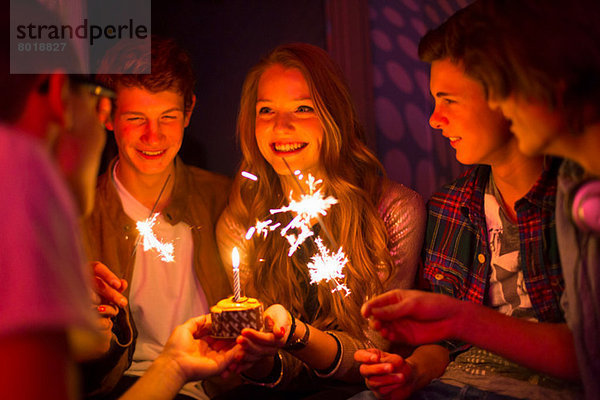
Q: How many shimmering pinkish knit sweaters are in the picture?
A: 1